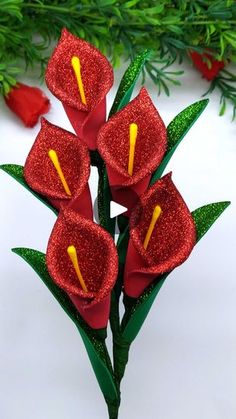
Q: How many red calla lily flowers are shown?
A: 5